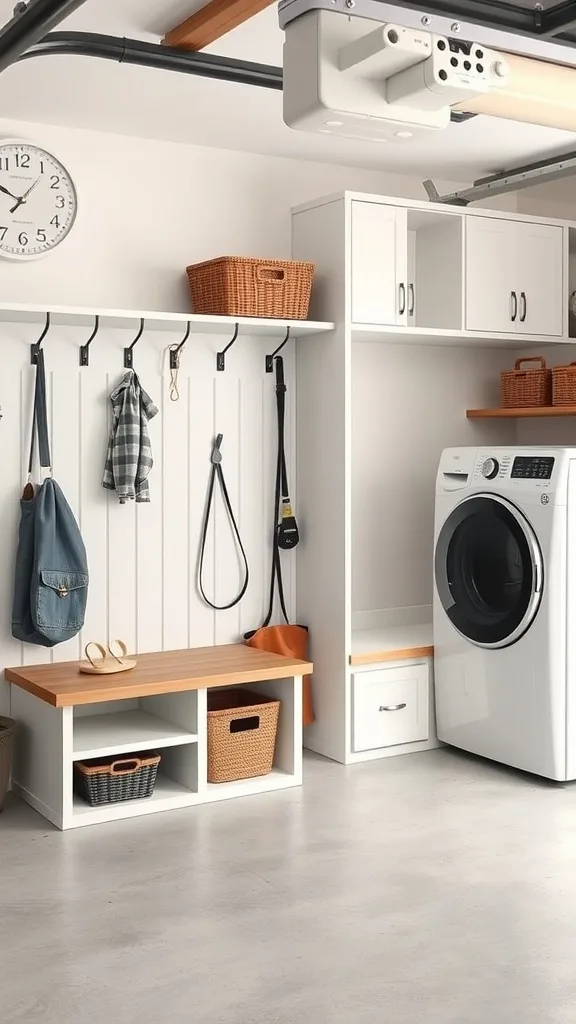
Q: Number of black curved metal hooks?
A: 6